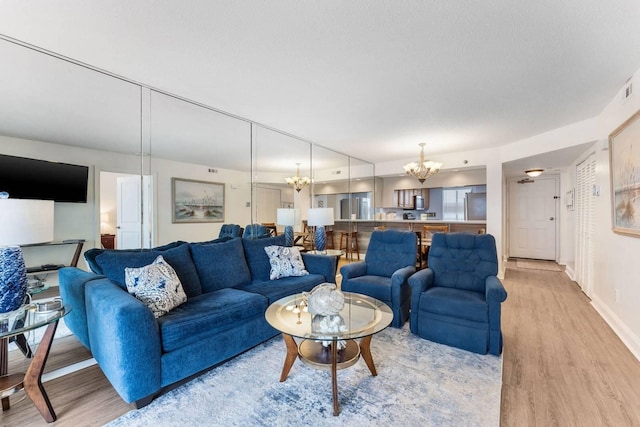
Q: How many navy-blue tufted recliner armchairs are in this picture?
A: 2